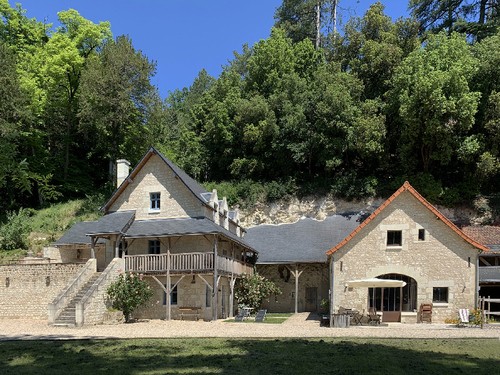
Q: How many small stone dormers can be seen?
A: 3